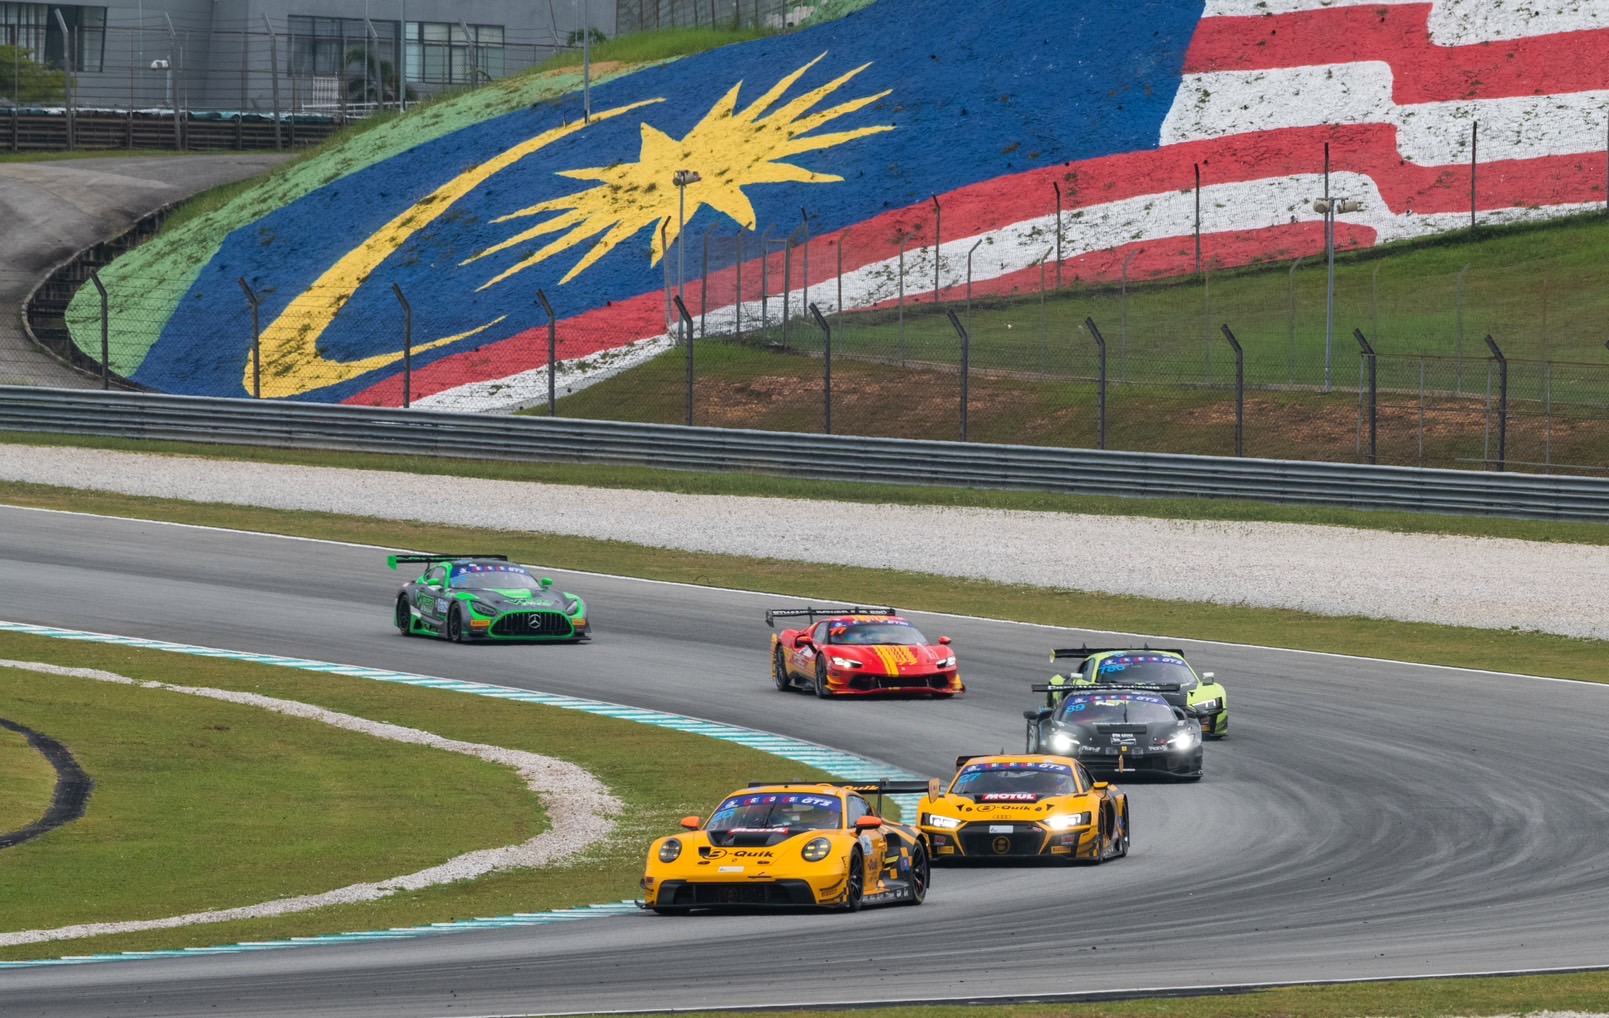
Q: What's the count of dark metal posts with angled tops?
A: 11